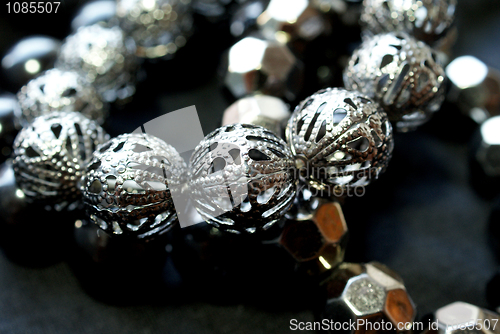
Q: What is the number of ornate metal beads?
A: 9